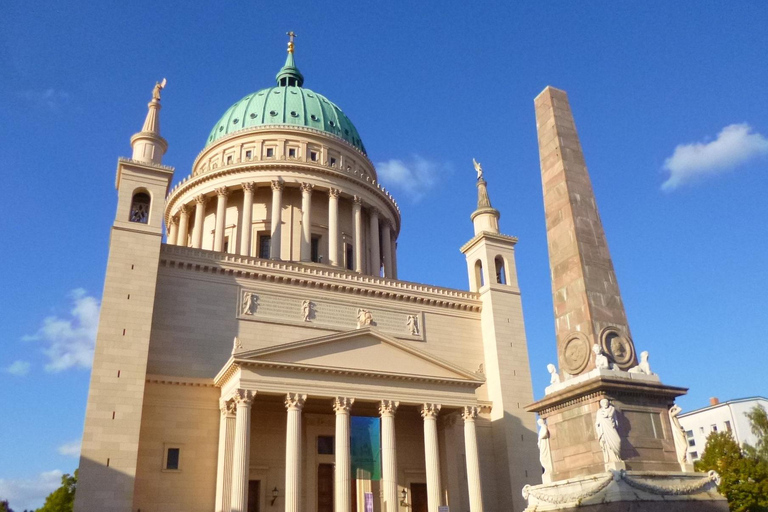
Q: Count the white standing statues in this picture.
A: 3